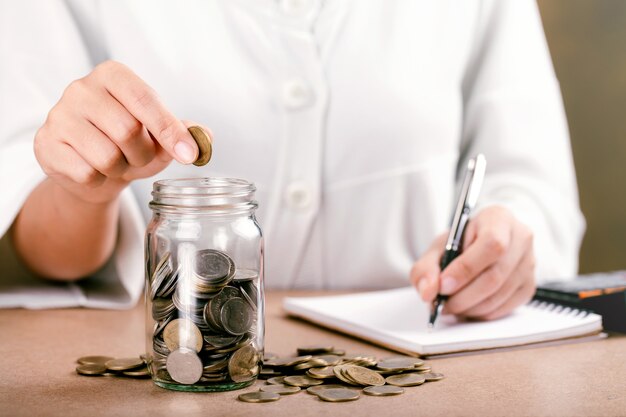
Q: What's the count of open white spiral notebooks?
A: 1